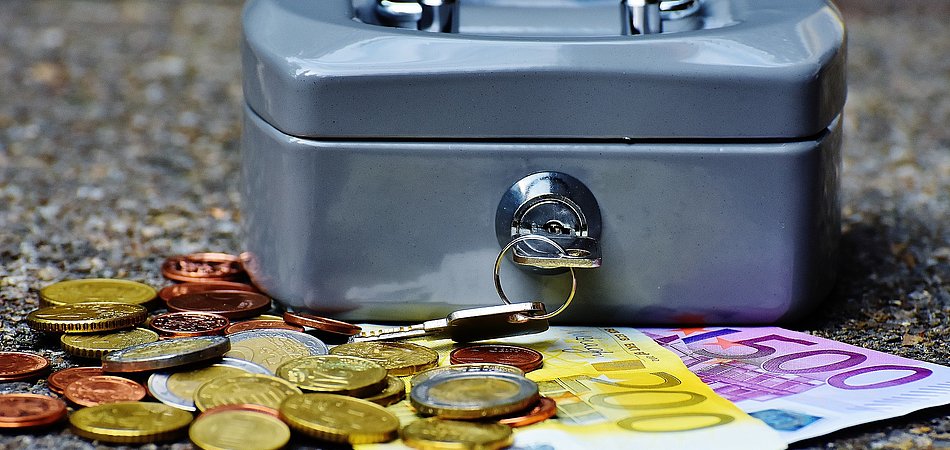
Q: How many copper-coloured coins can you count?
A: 13